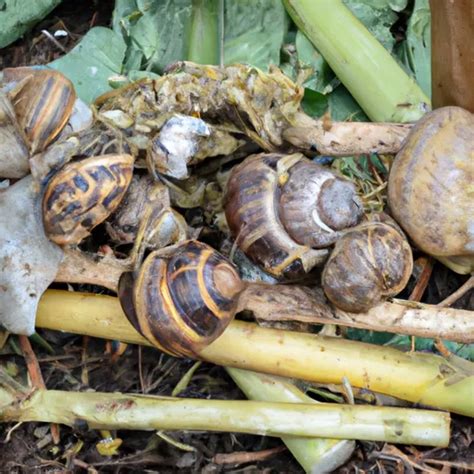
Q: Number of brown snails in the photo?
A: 6